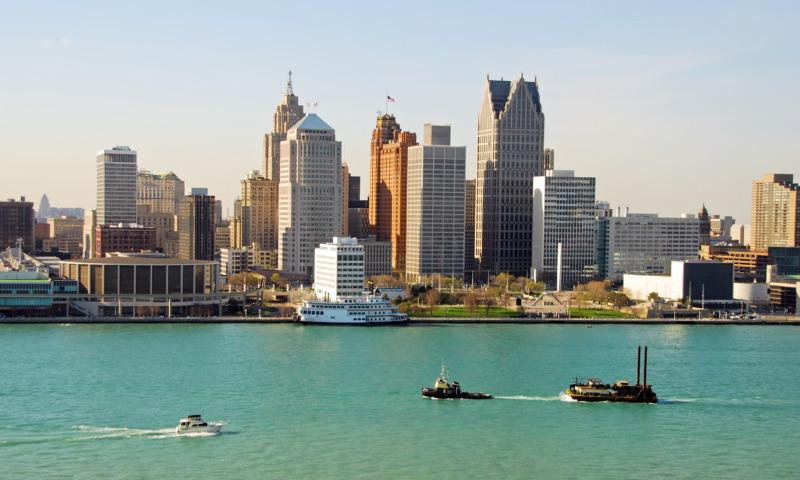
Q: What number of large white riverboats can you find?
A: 1